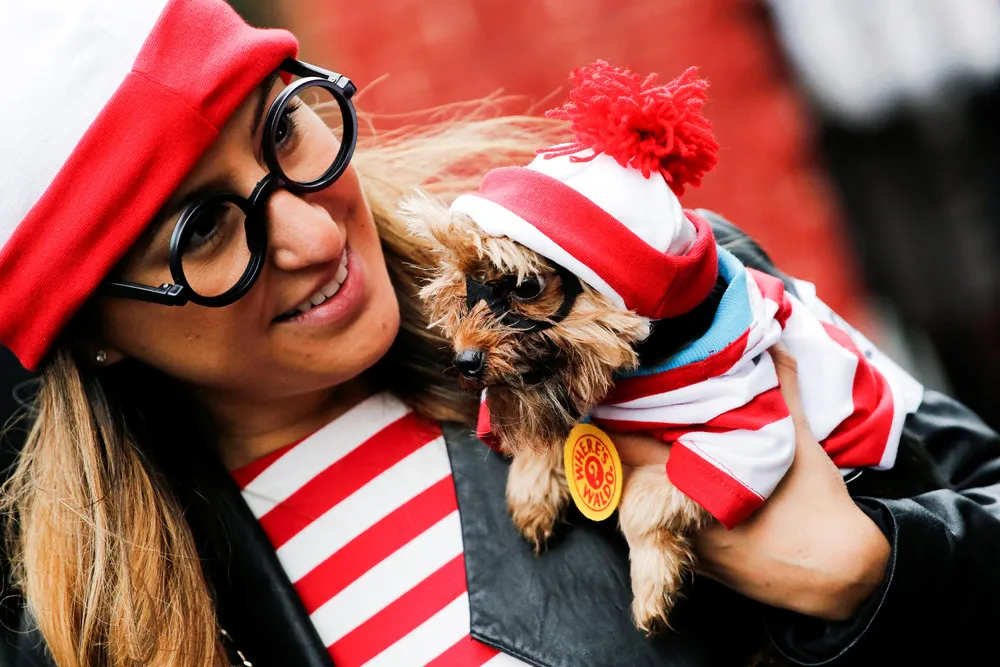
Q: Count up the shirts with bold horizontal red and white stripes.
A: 2